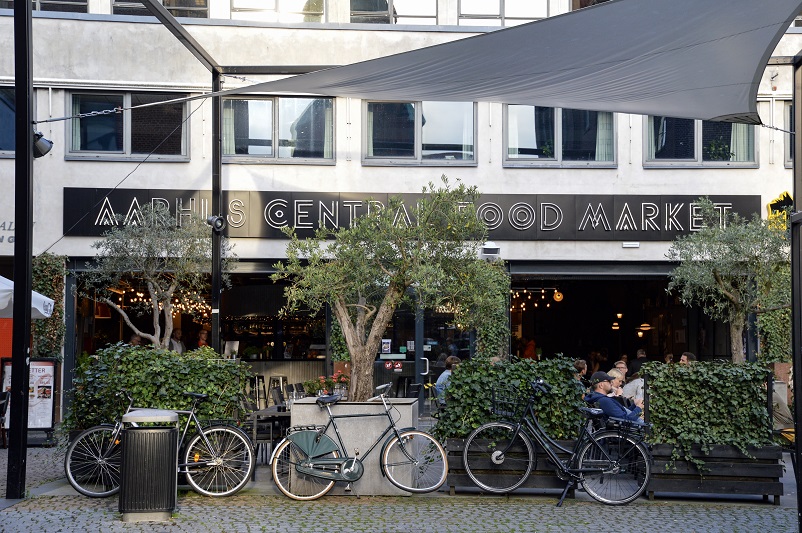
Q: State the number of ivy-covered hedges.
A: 3